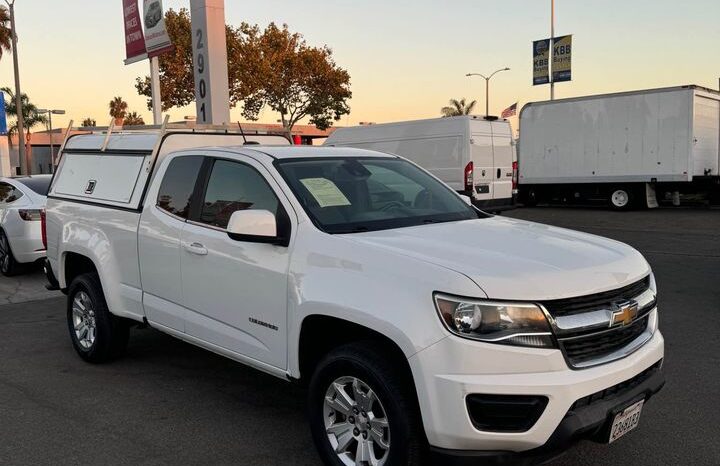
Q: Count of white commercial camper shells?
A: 1